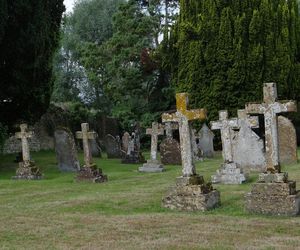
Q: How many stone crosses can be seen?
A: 8